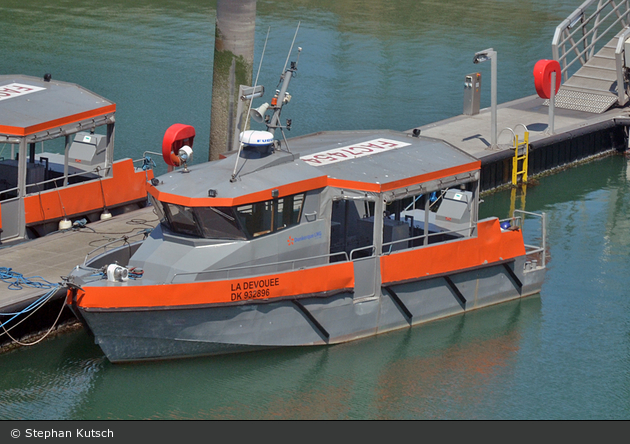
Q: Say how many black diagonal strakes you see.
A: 4